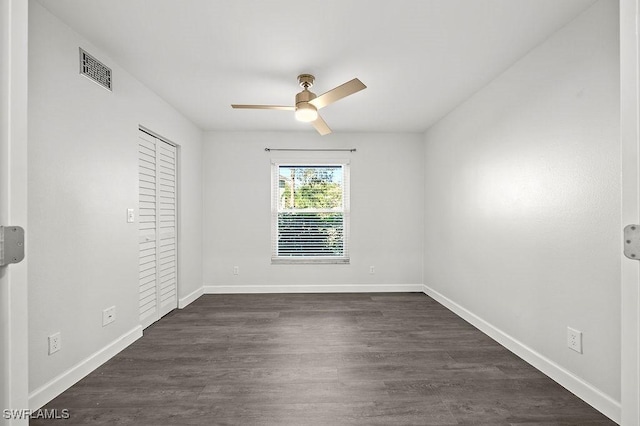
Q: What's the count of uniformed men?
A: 0